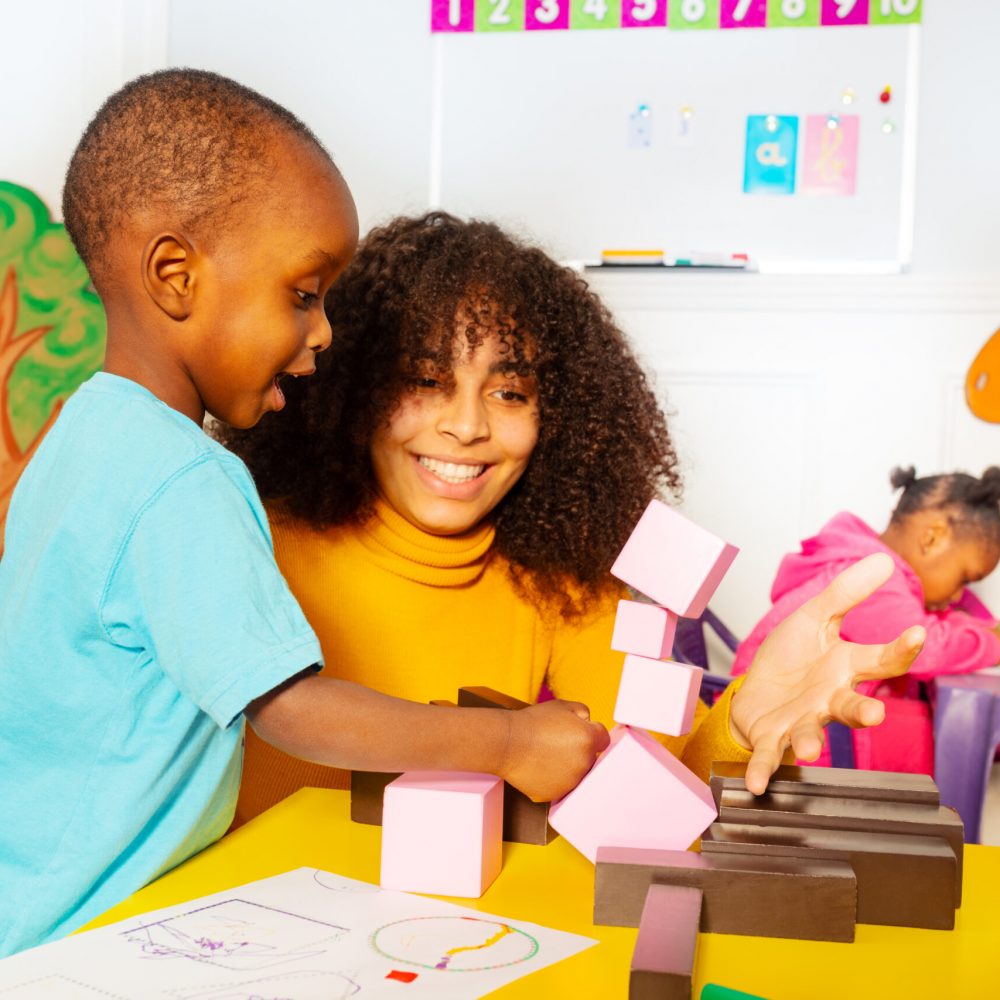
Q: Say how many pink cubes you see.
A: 5